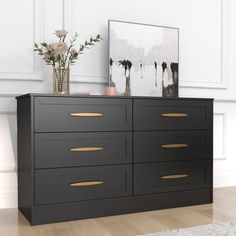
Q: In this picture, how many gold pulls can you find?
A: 6